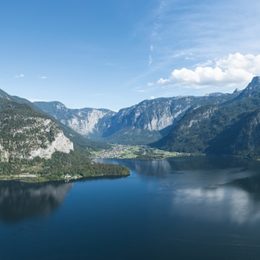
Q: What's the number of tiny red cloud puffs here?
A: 0